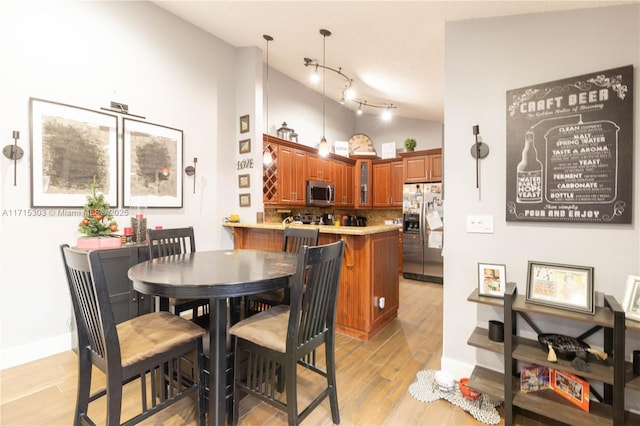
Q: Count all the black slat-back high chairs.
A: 4